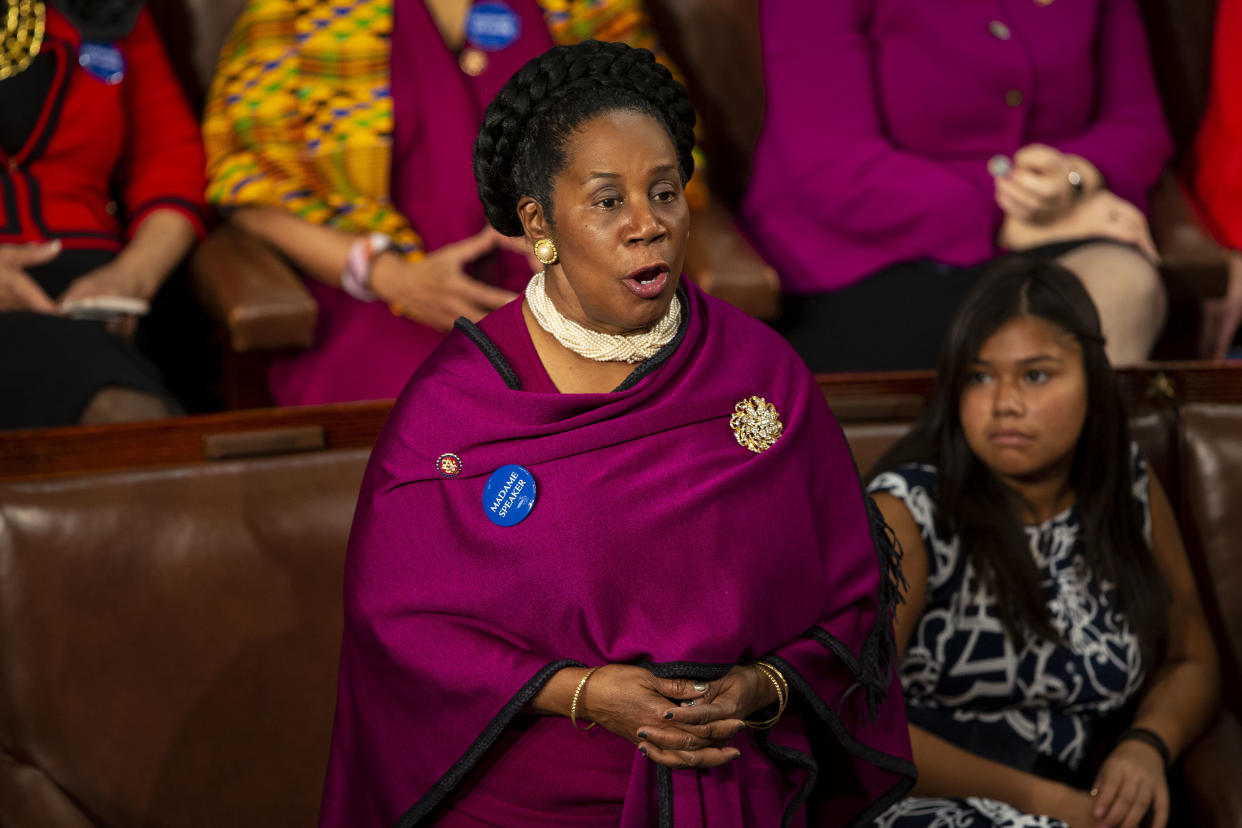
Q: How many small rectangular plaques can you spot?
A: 2